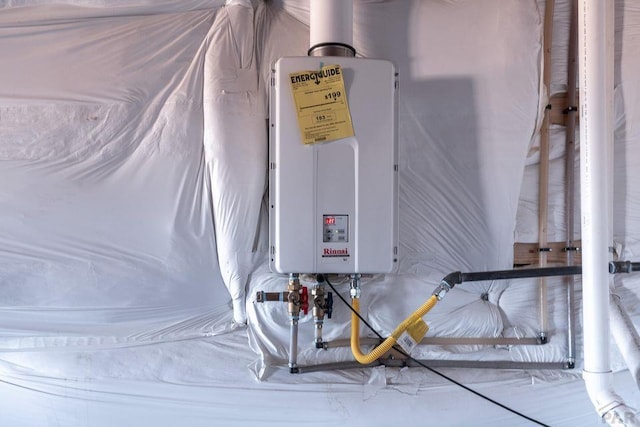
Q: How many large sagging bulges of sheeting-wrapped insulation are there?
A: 1